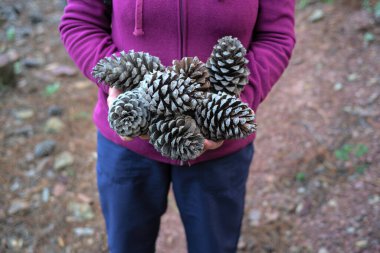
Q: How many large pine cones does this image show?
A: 7